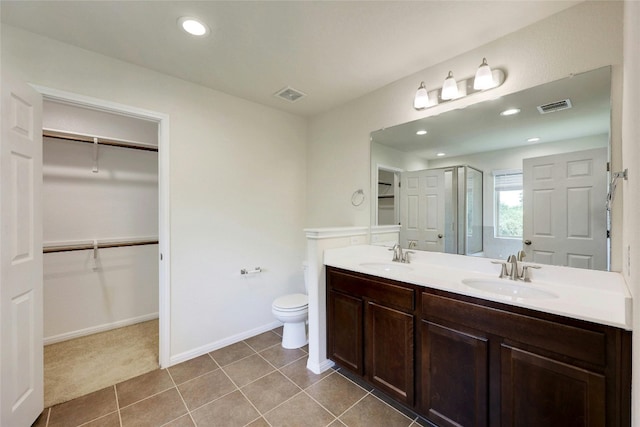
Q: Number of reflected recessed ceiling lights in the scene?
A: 4